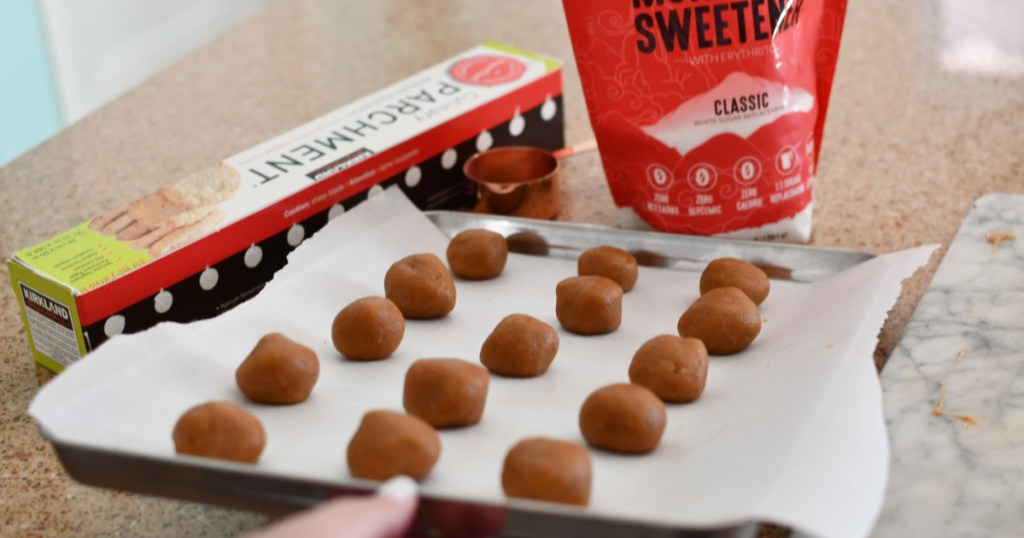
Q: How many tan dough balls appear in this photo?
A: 15